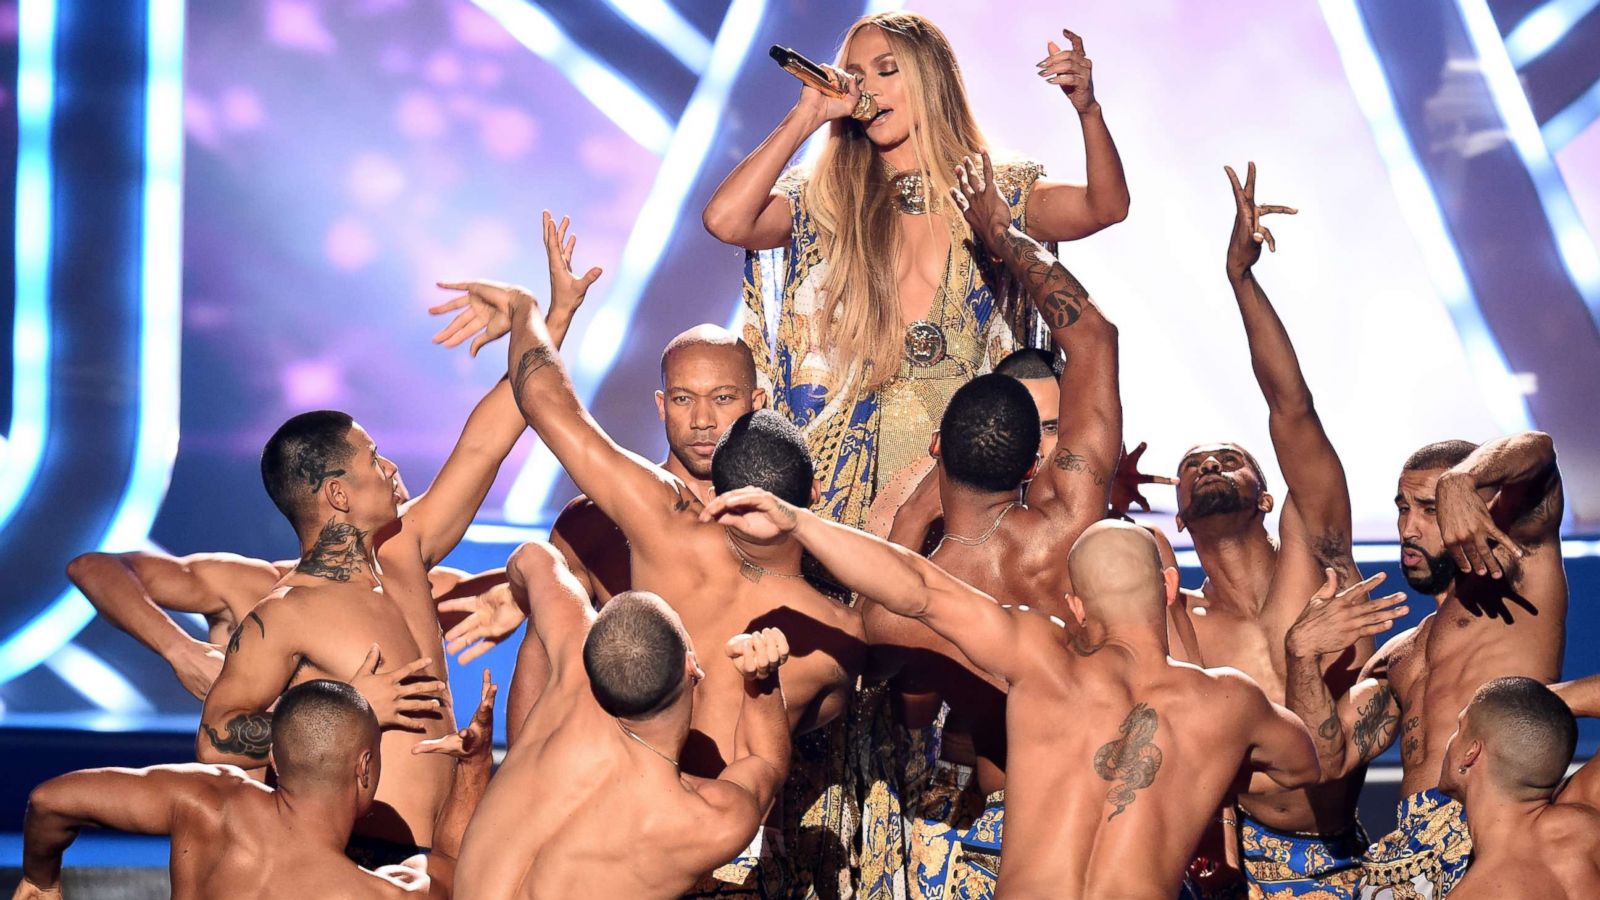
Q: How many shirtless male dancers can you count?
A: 12